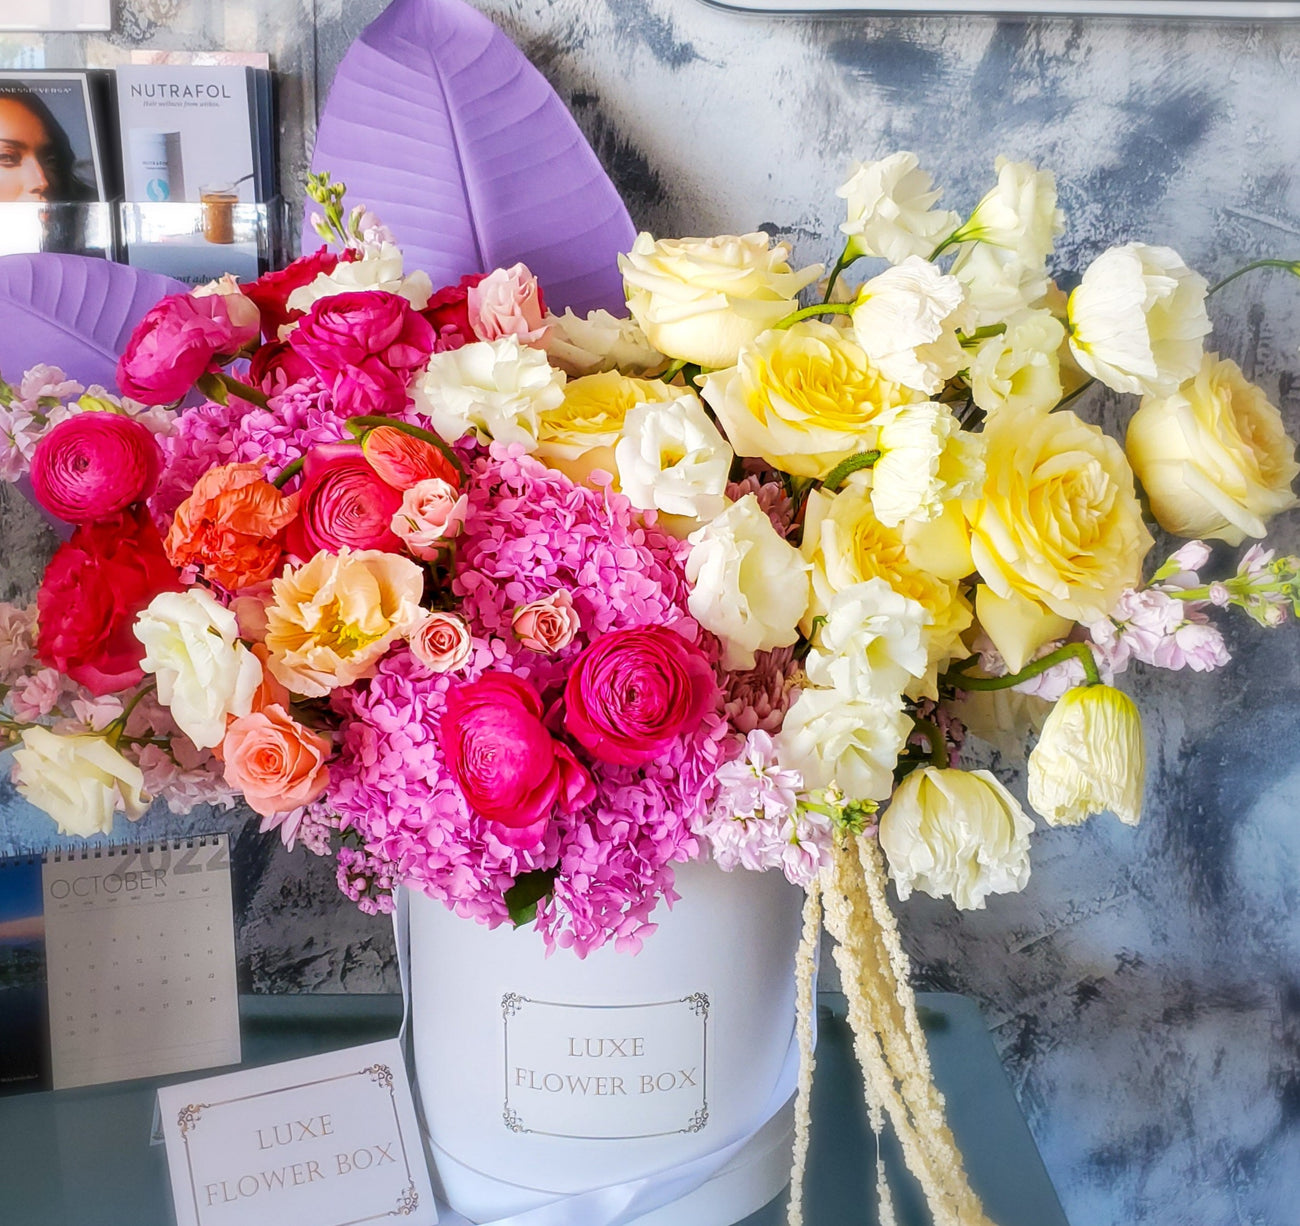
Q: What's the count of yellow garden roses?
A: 6